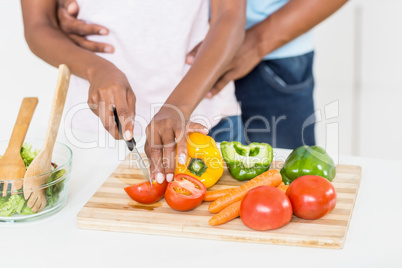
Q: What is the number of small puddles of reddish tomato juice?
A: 1